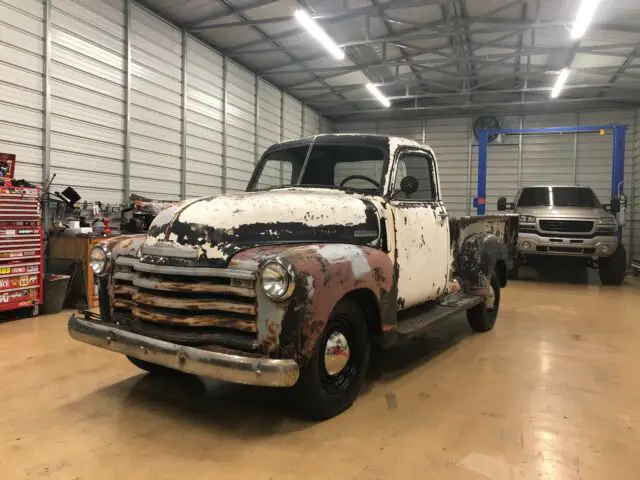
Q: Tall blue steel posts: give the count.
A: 2